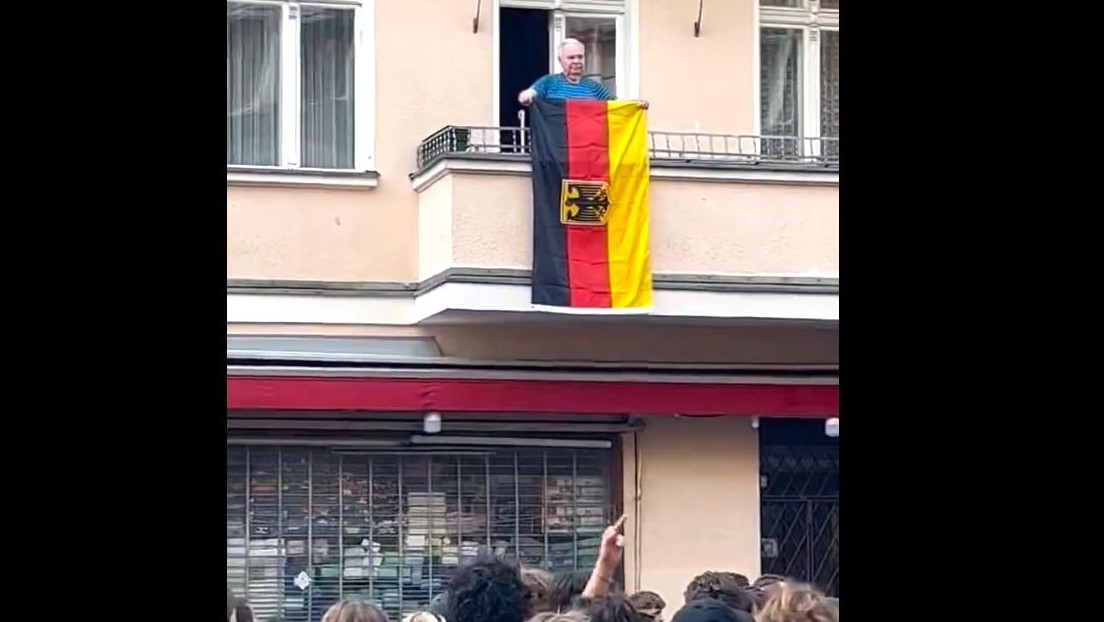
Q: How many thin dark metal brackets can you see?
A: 2